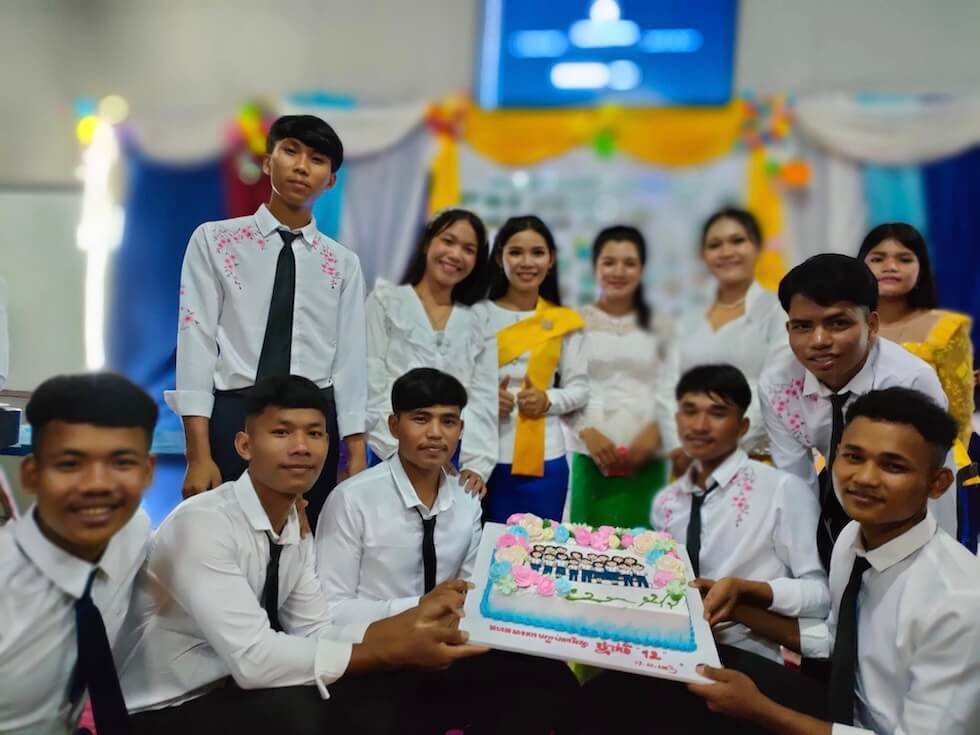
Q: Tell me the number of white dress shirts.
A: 7